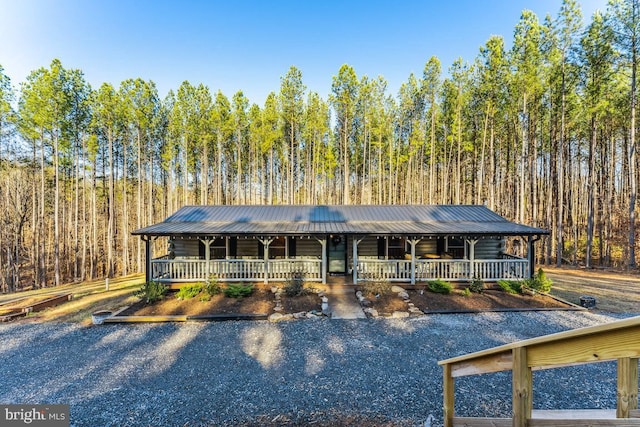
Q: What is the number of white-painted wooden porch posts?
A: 8